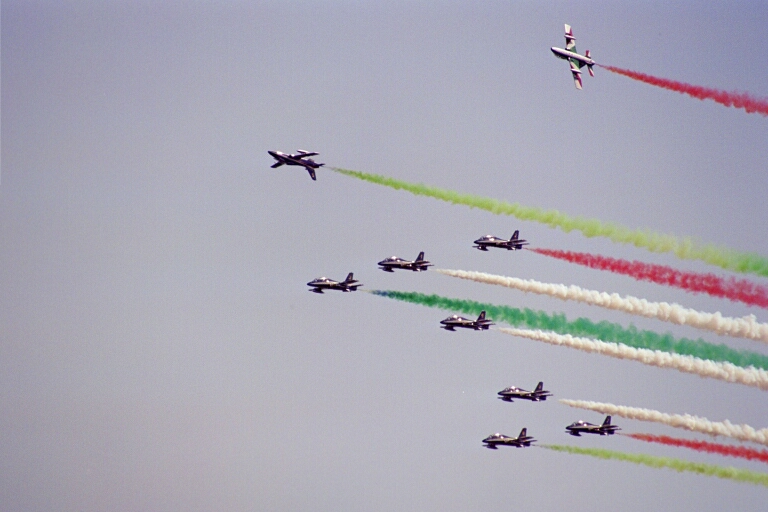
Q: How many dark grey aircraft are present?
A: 8